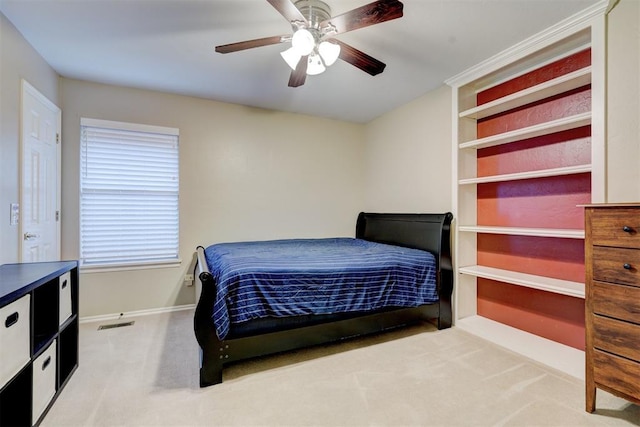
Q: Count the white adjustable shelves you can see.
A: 5